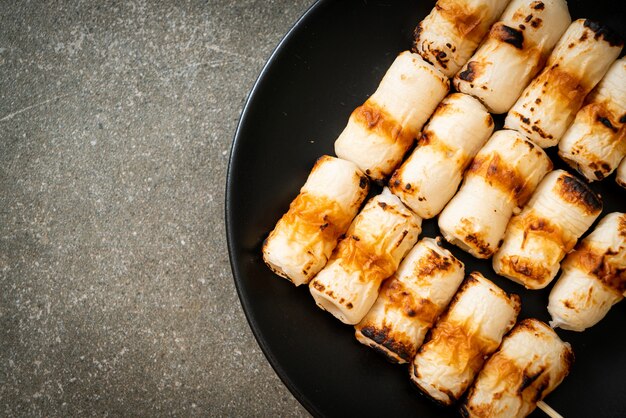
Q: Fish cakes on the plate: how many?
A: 15